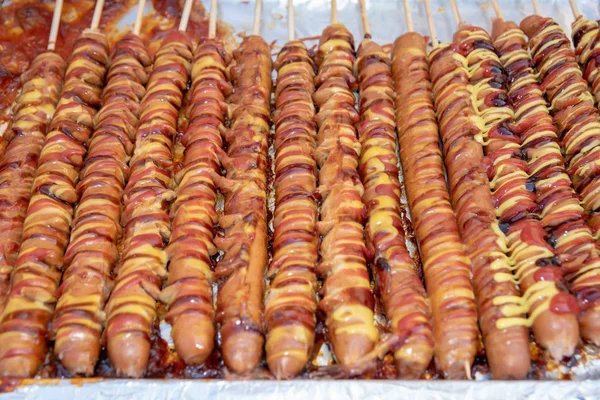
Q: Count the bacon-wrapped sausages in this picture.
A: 15